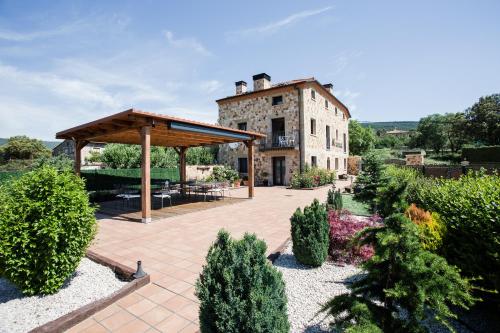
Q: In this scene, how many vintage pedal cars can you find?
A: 0